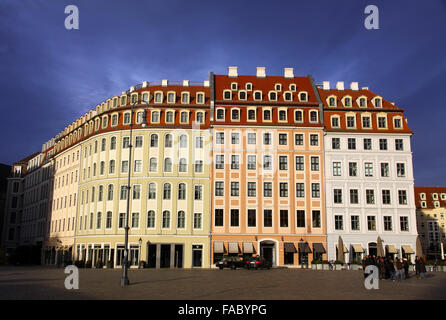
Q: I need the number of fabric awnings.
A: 10